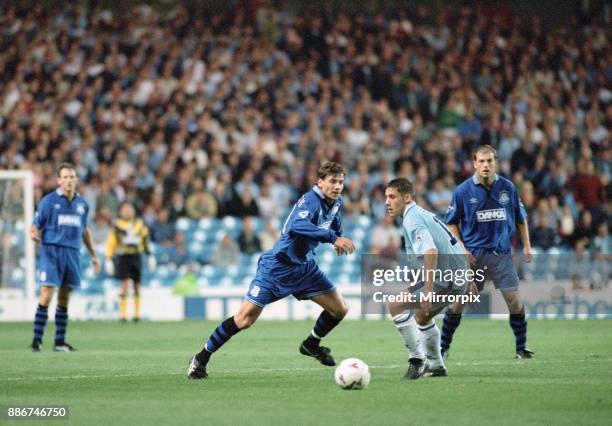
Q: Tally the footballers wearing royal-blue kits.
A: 3